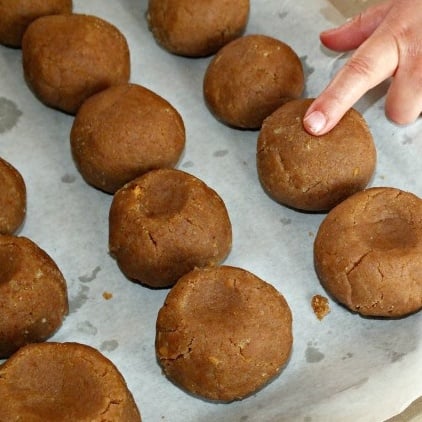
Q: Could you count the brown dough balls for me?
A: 12